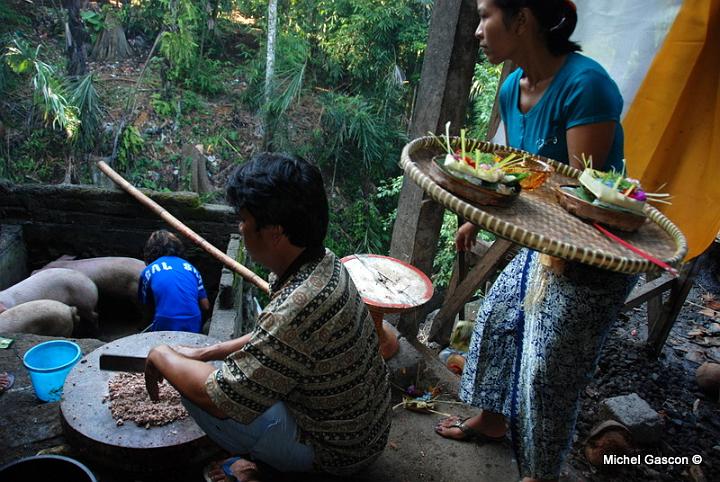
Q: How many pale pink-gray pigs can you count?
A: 3